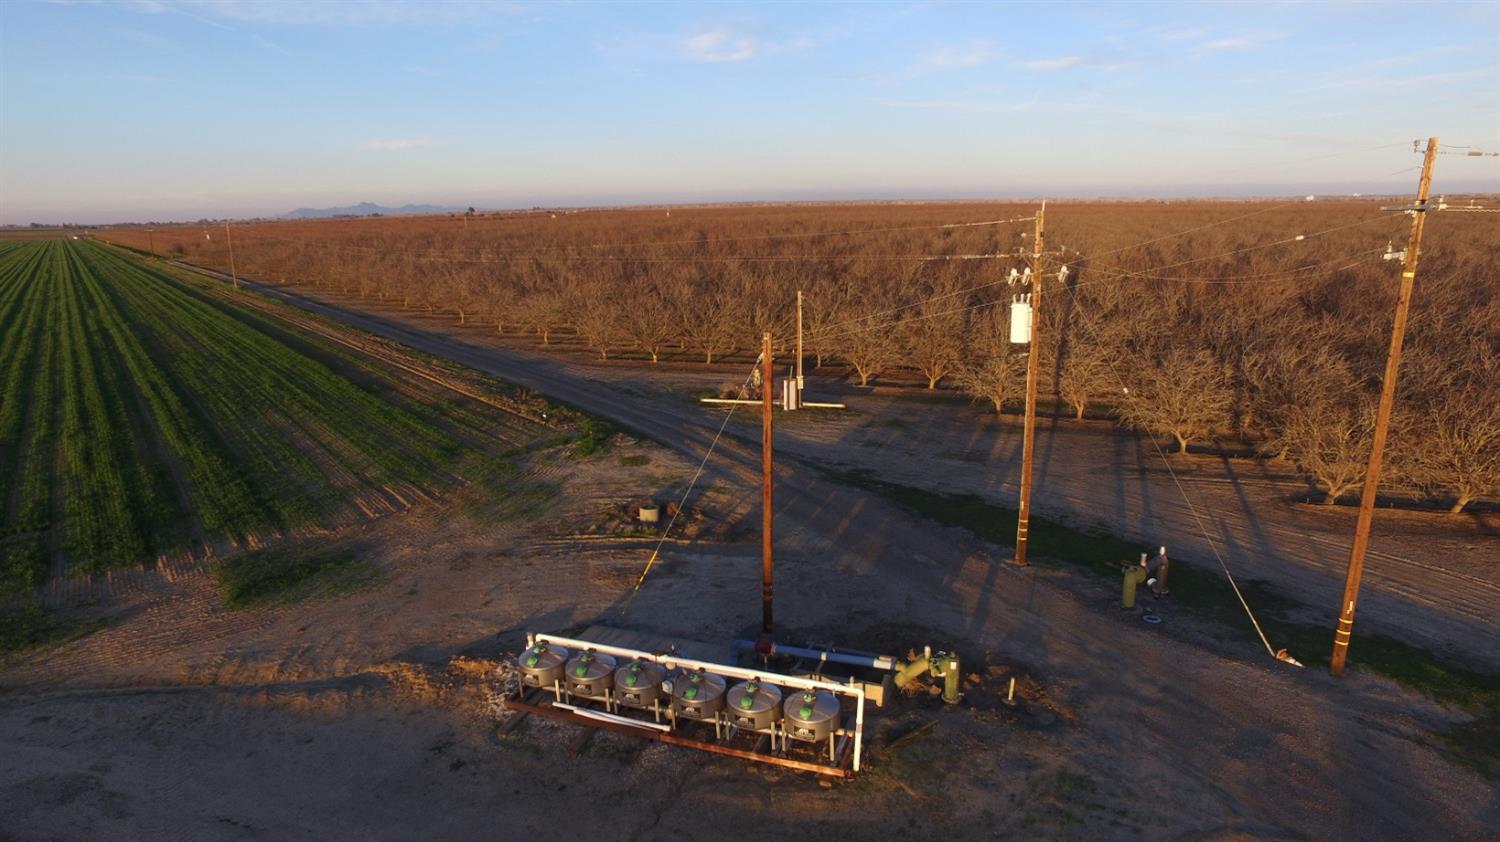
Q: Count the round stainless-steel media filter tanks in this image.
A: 6